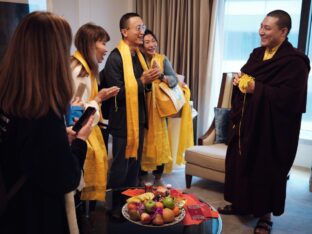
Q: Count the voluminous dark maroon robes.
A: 1